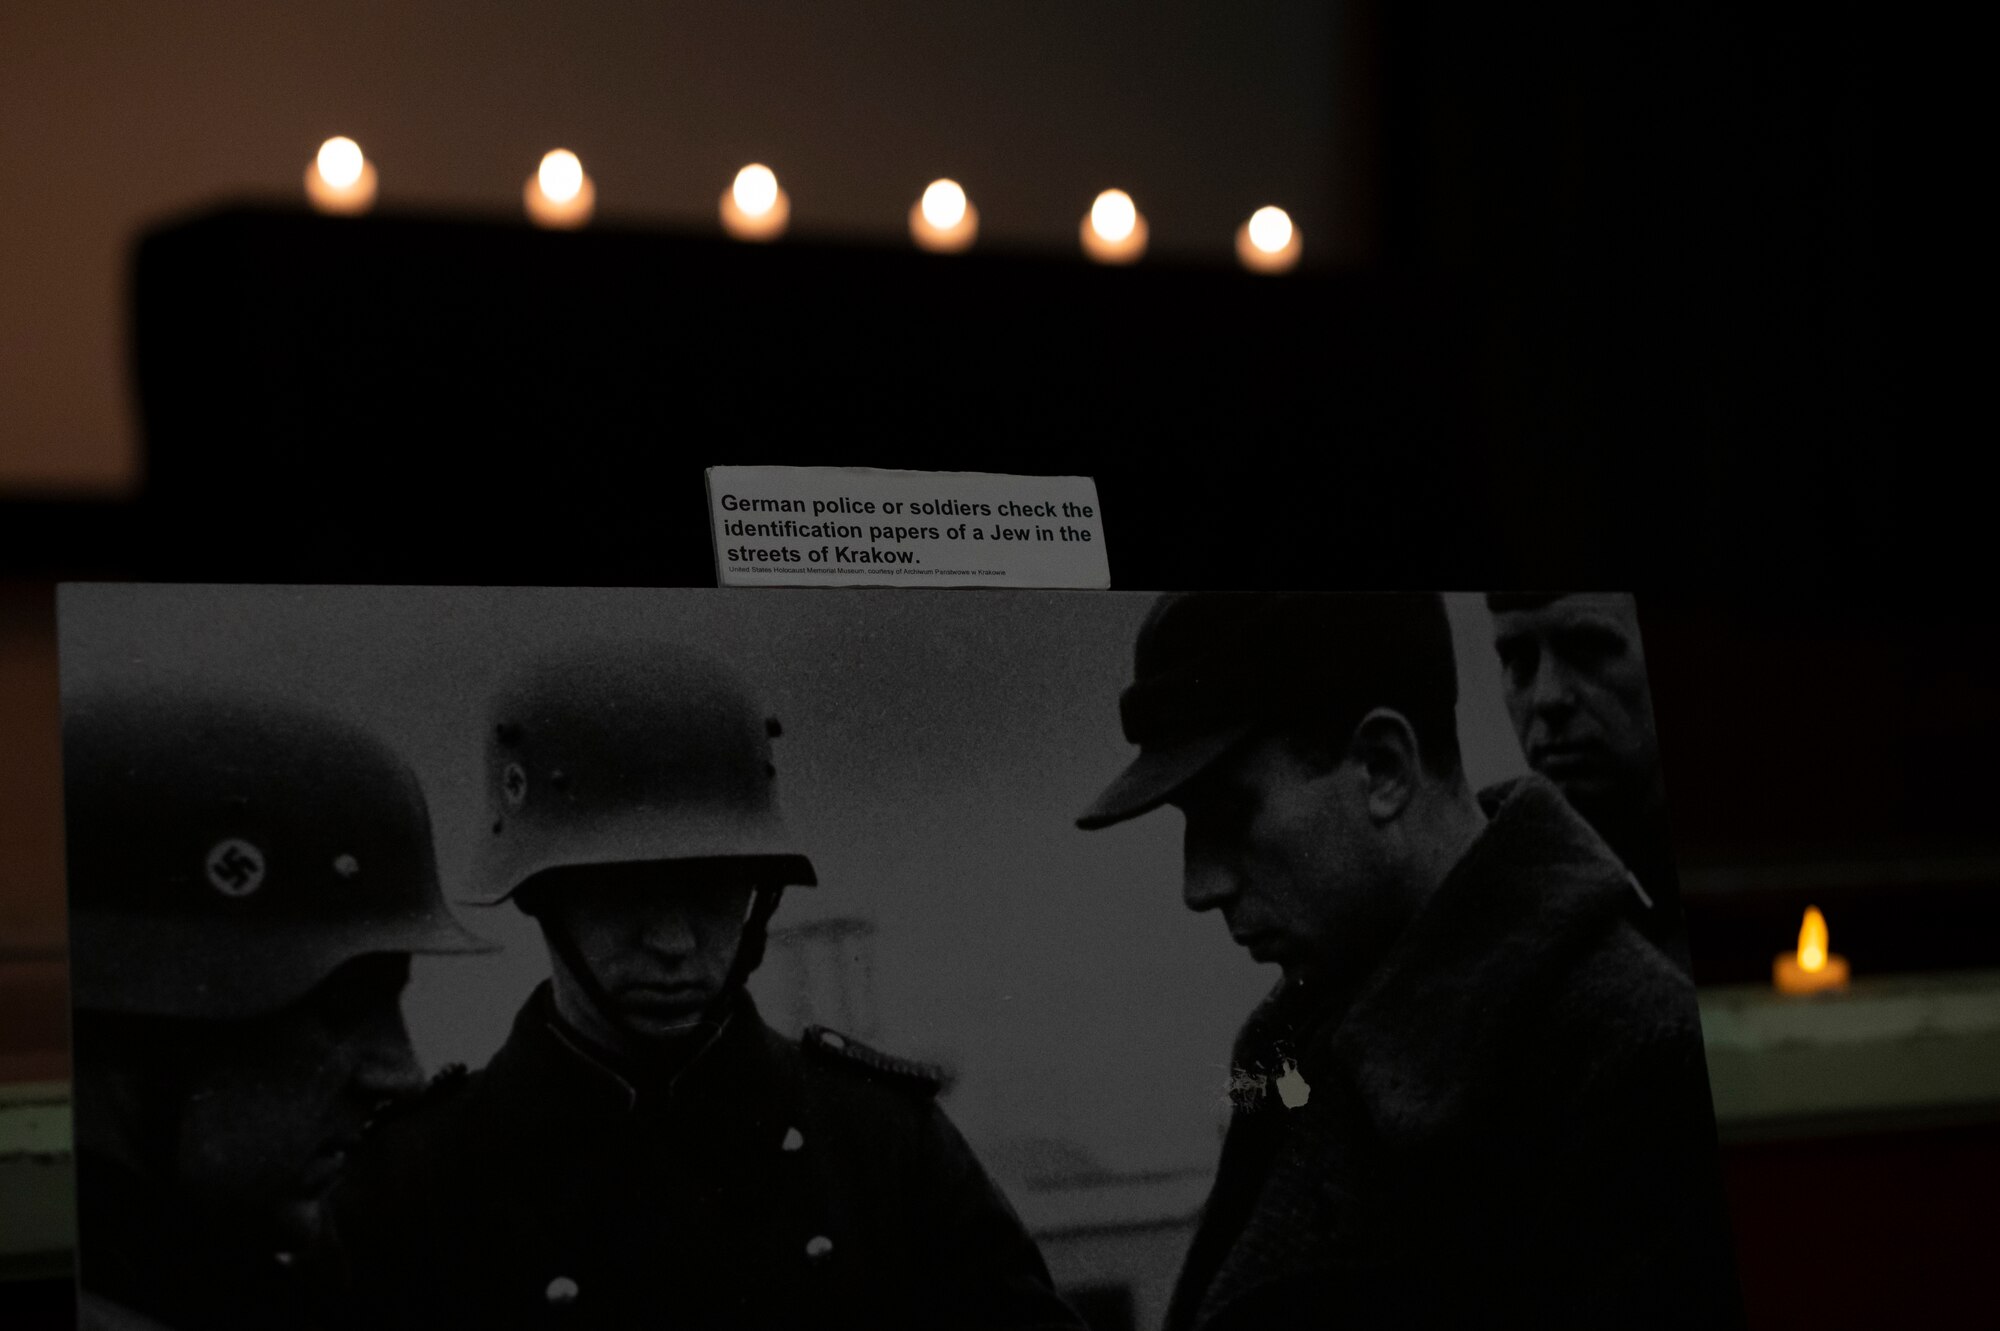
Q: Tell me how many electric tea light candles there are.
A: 7